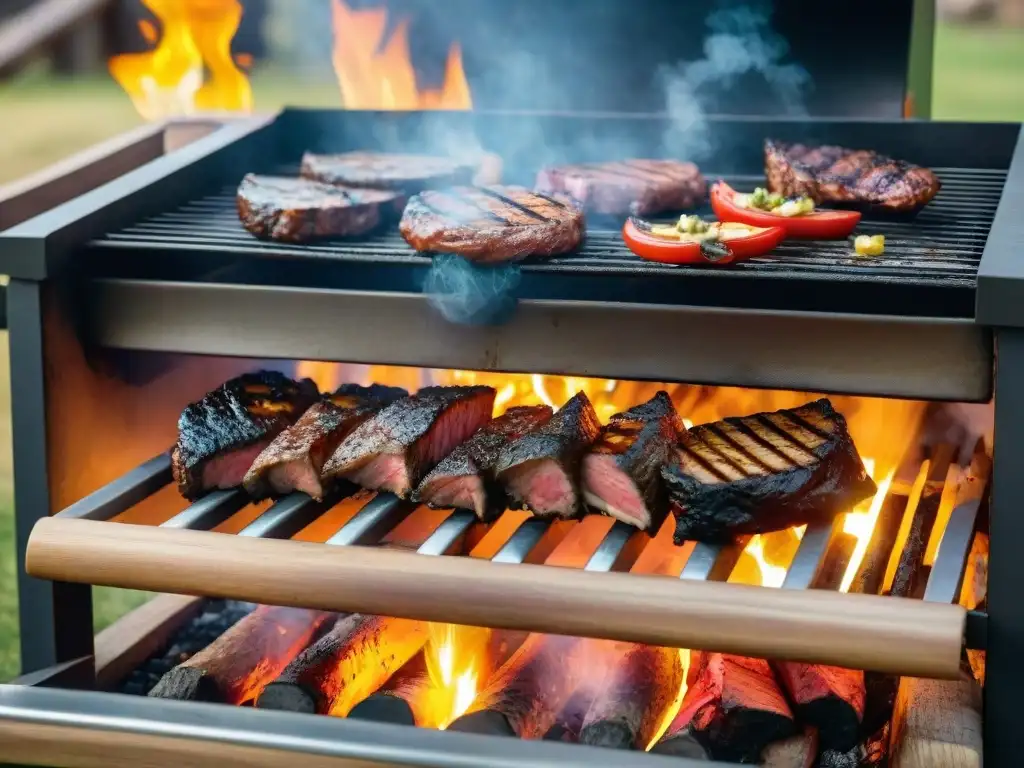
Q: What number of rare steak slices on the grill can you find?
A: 6